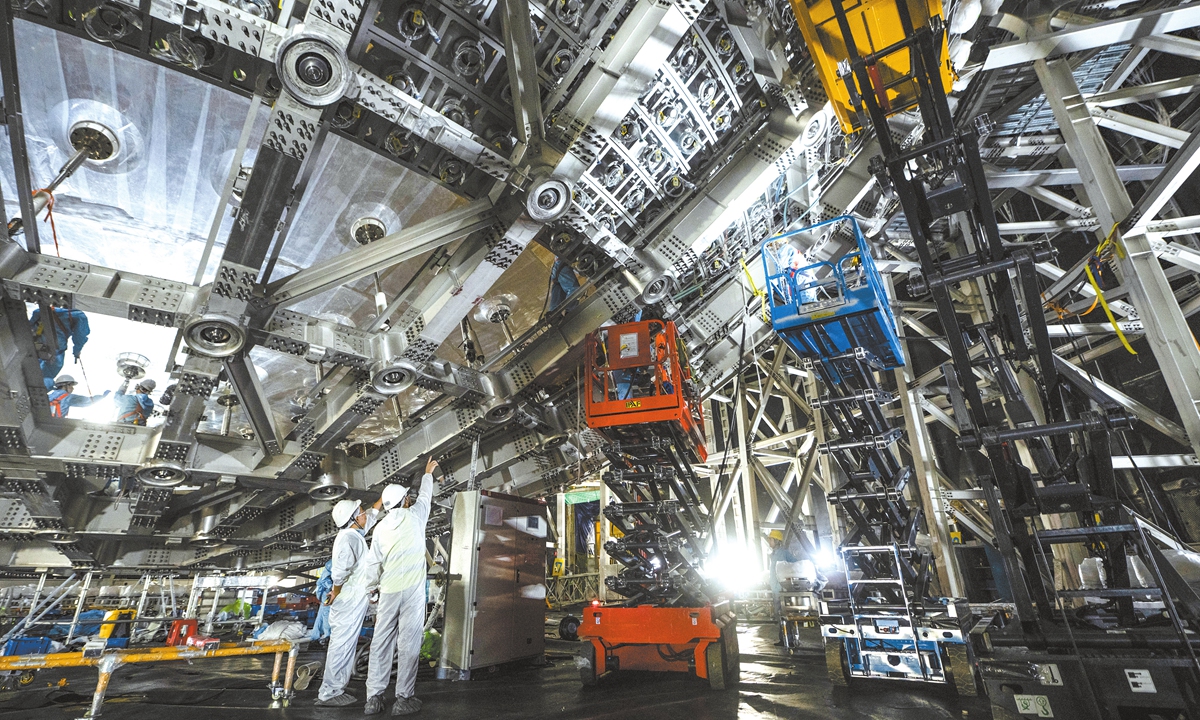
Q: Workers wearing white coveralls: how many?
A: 2